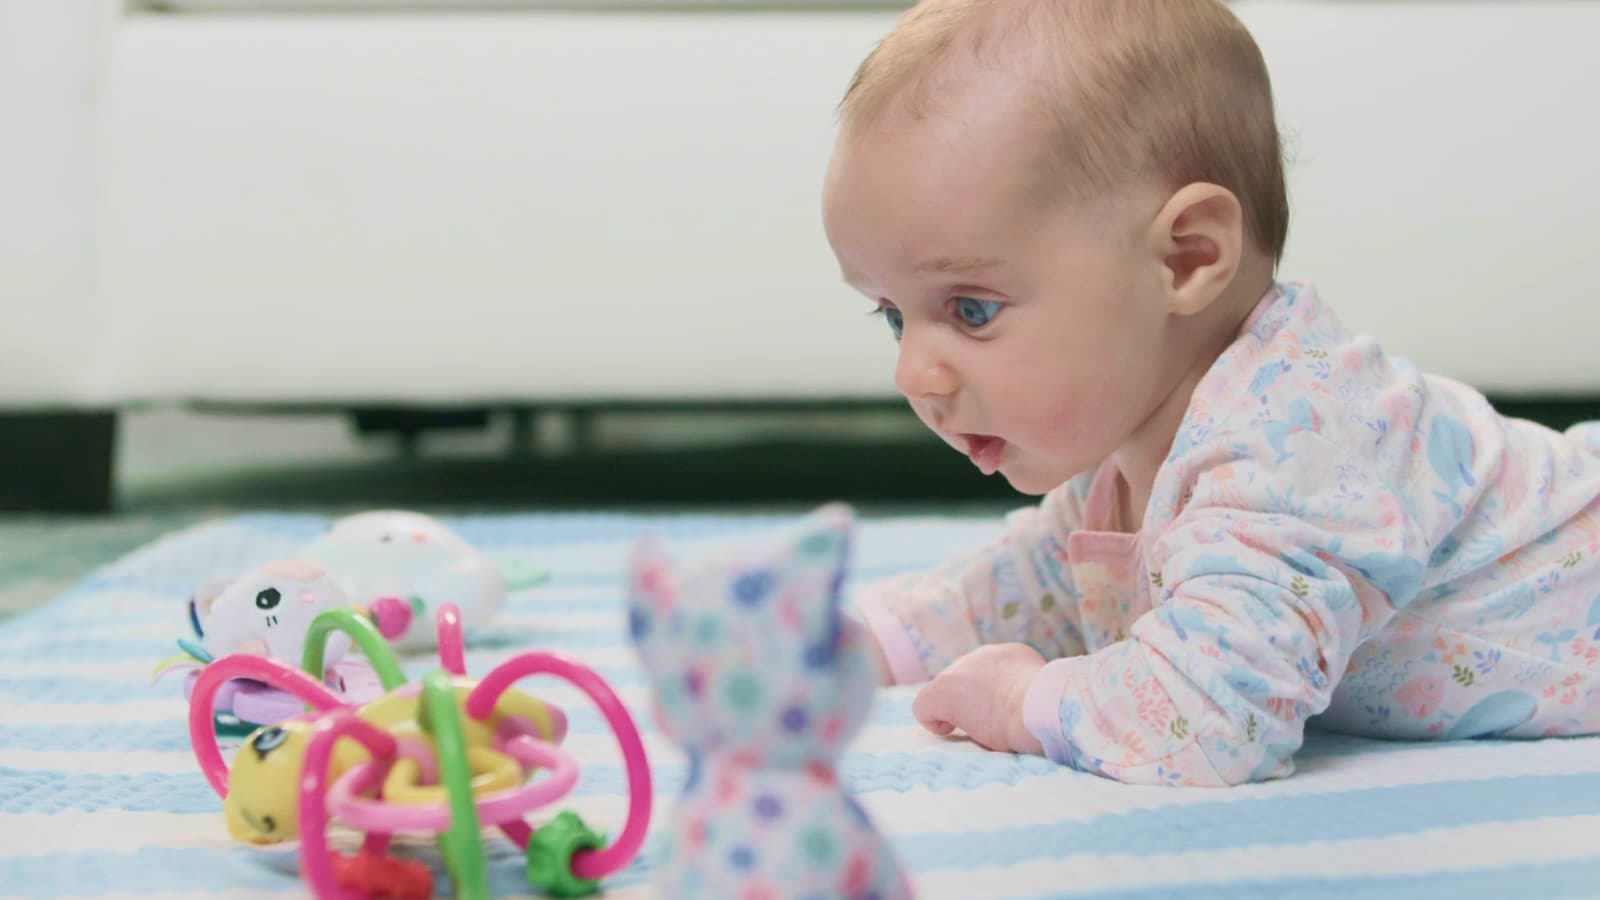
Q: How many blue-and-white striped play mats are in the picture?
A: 1